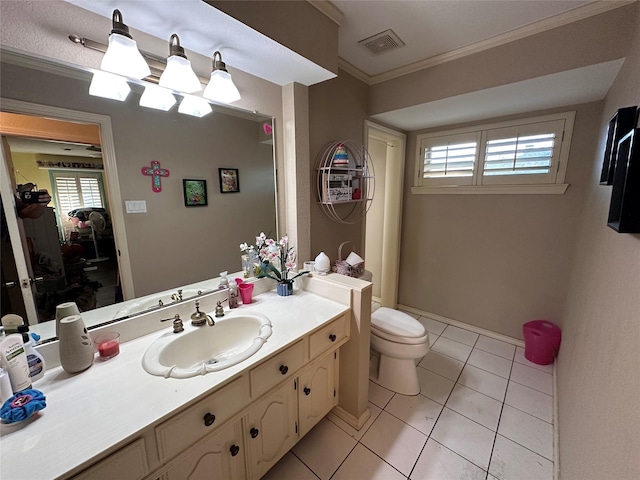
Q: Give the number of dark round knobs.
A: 6